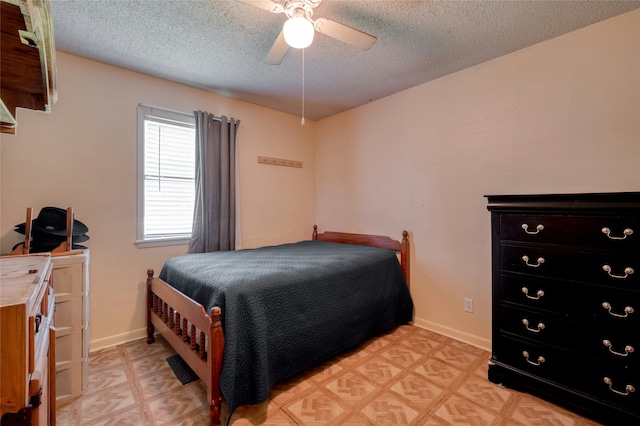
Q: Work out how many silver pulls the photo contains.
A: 10